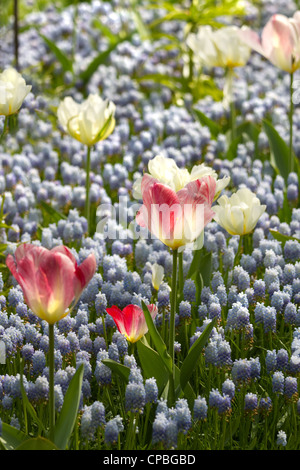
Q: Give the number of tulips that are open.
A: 9